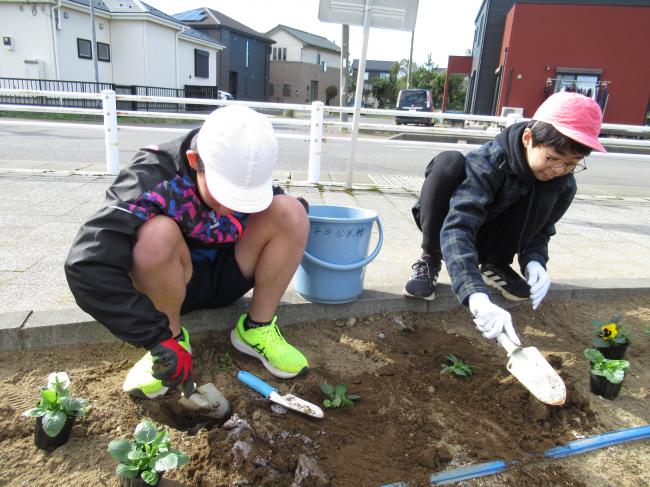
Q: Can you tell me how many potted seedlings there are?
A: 4